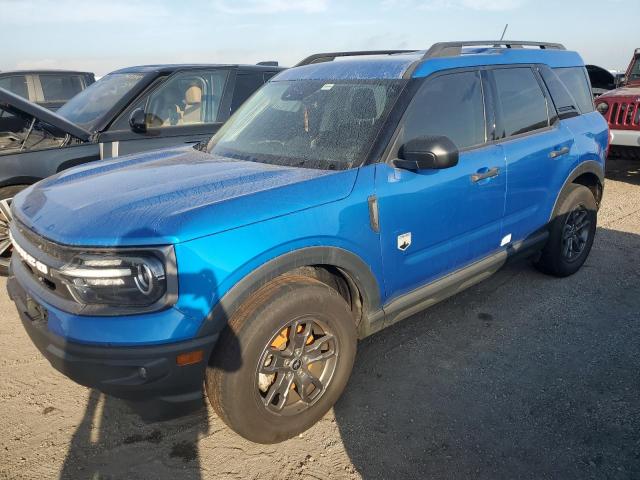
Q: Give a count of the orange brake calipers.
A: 1